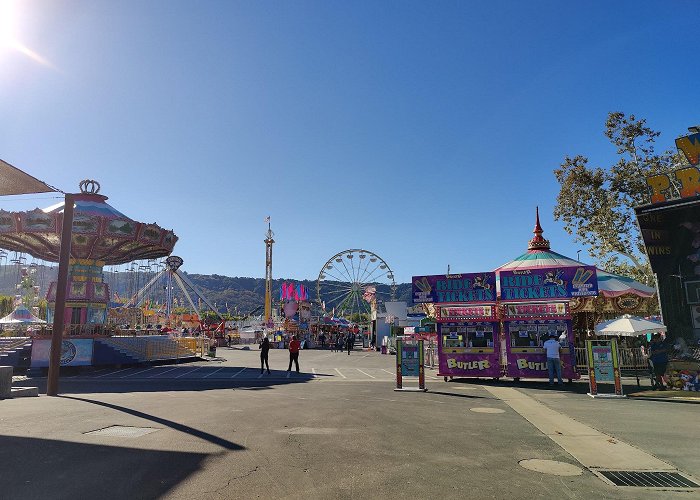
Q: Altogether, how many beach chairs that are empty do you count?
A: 0